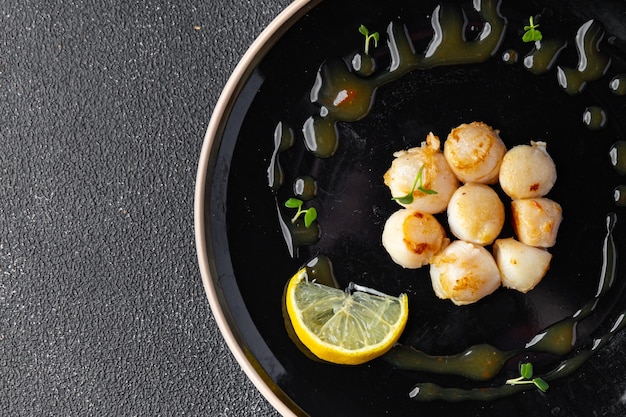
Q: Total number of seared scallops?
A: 8